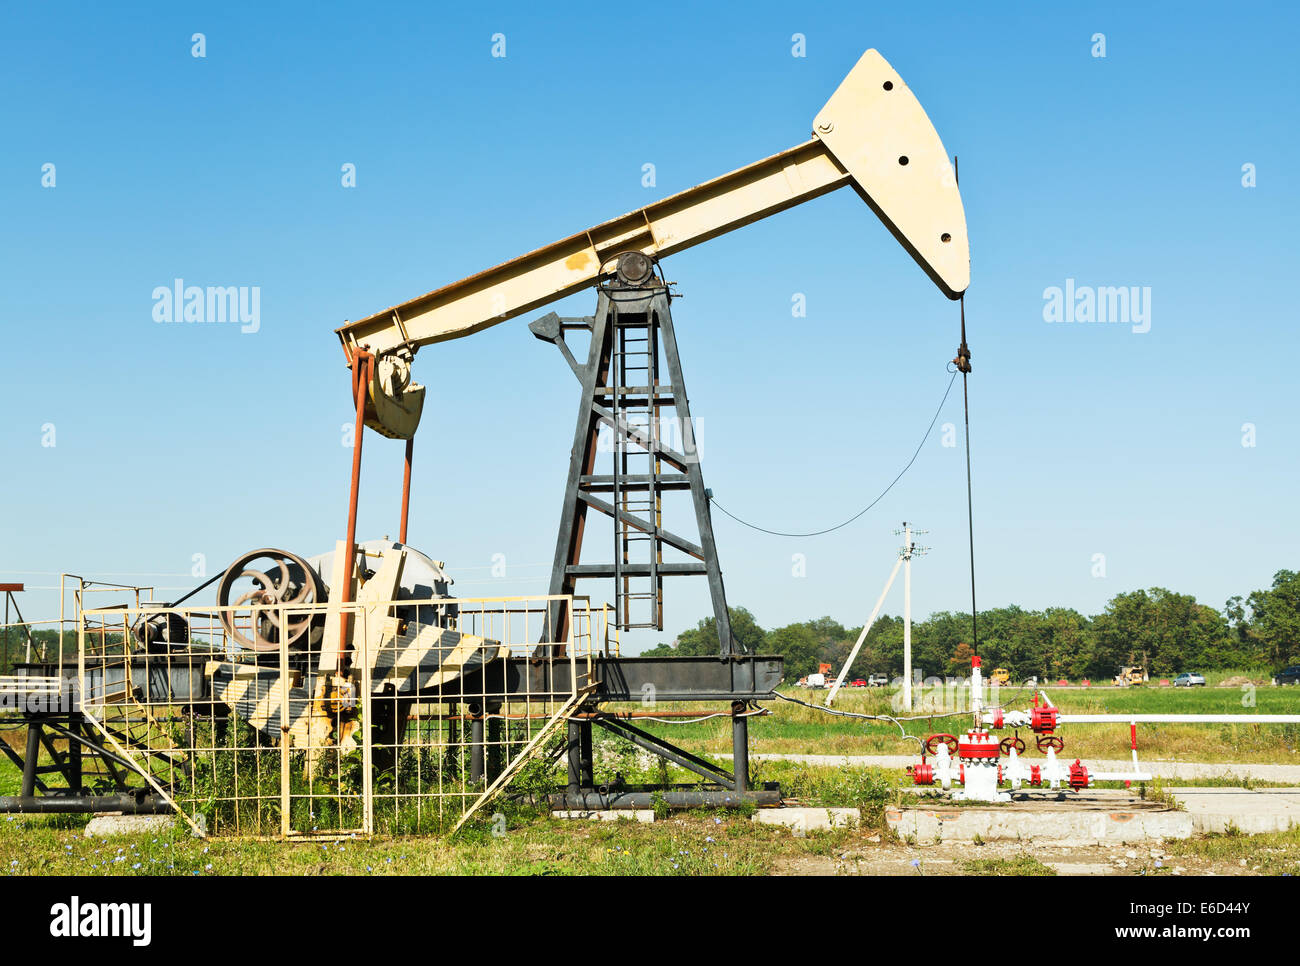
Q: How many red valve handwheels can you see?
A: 3